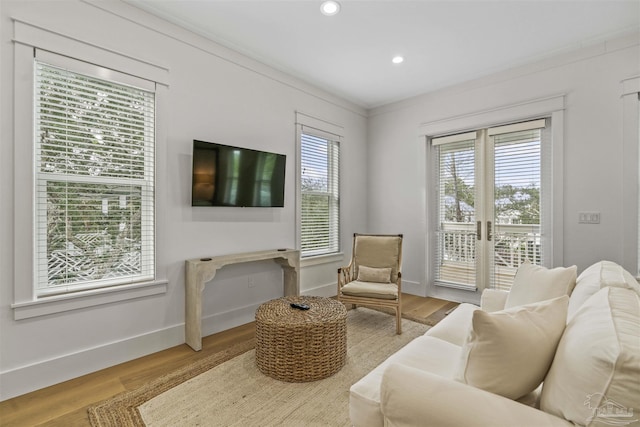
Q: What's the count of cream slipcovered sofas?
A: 1